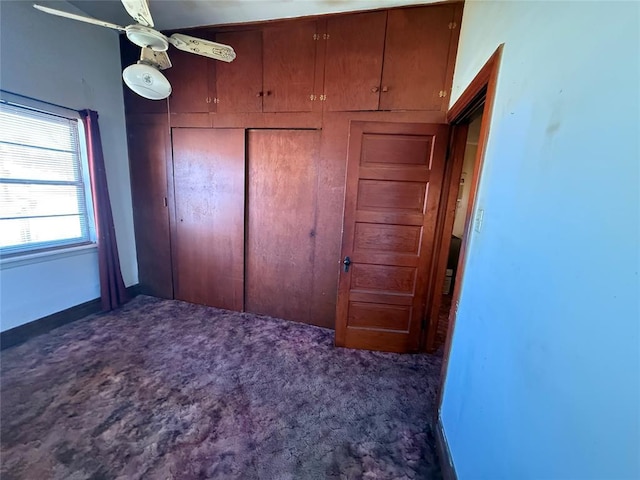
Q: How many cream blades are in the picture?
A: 4